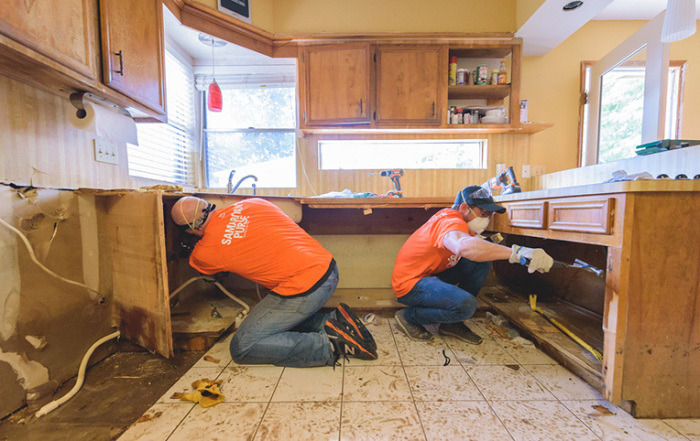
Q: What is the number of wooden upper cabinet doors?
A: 4